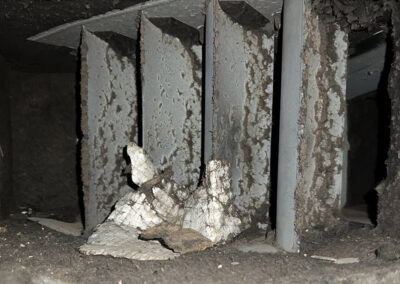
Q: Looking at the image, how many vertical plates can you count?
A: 4